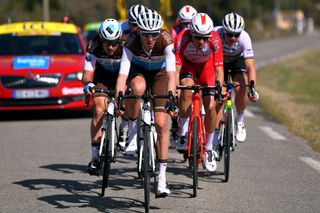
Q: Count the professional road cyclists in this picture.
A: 6